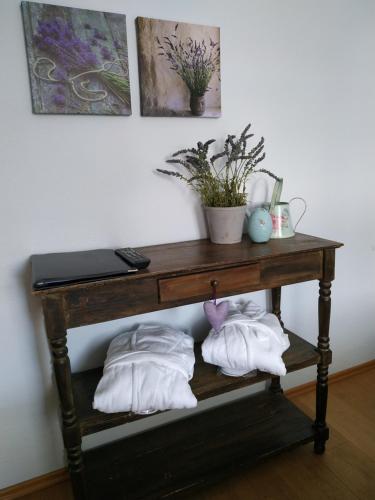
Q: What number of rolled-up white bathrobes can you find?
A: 2